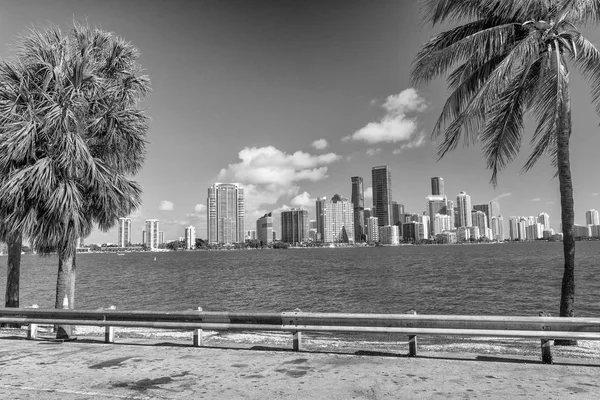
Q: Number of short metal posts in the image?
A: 6